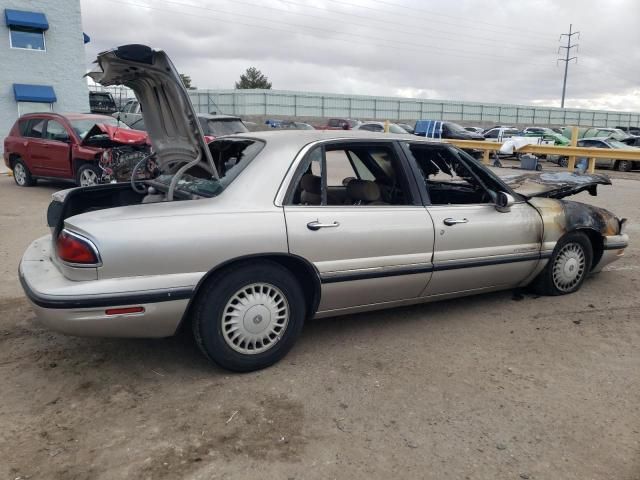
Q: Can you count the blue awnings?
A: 3